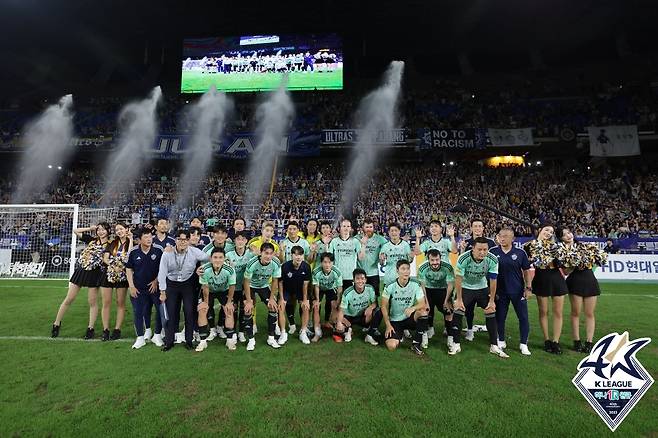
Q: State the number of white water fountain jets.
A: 5